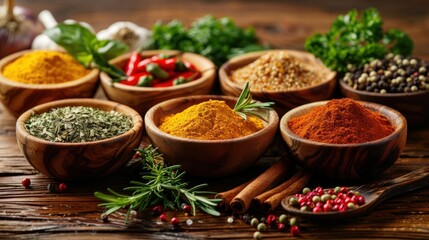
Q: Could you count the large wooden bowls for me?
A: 7